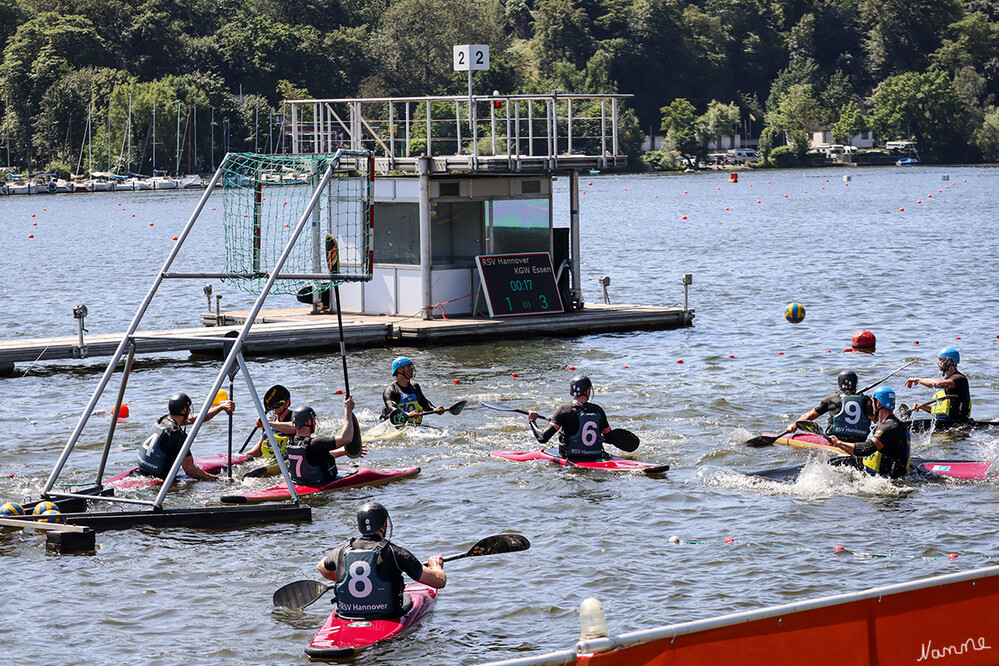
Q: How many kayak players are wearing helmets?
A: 9